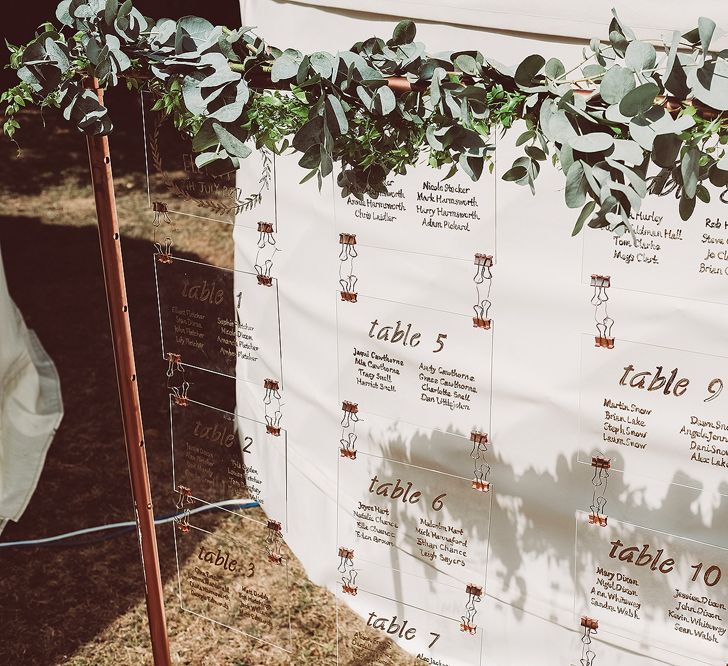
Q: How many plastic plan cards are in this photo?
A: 11